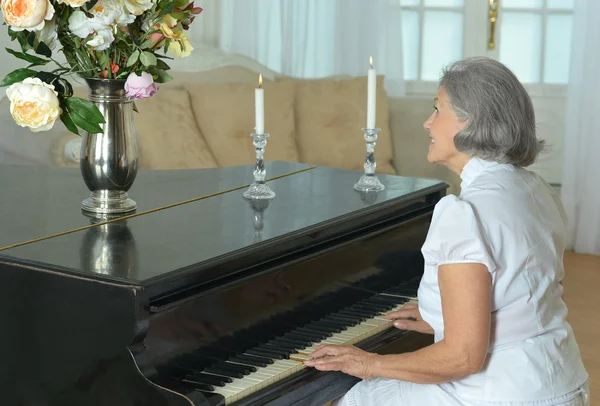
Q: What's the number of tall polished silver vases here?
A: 1